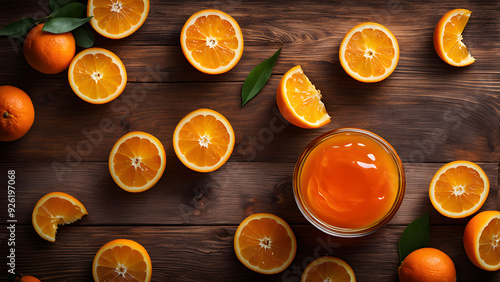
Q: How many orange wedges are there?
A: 3